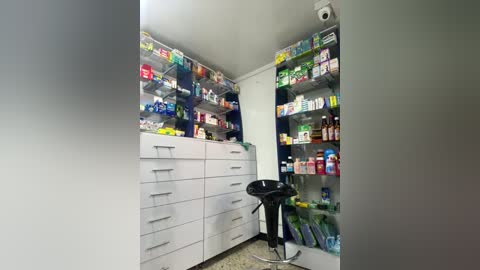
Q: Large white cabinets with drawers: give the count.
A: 2